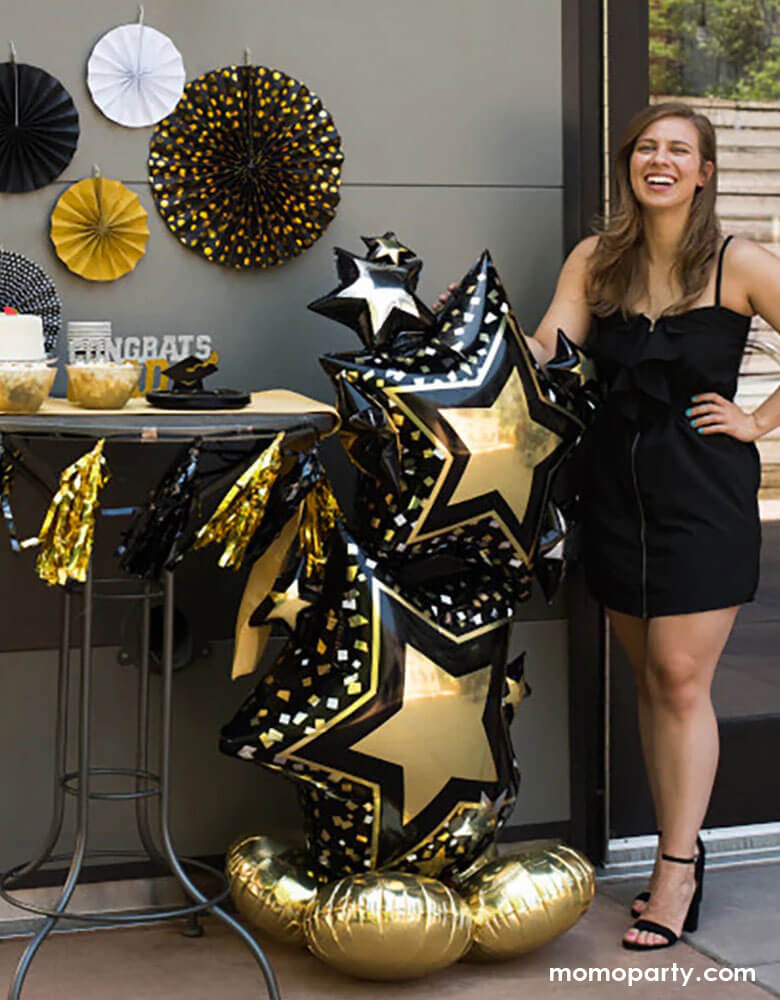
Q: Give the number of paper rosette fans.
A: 5